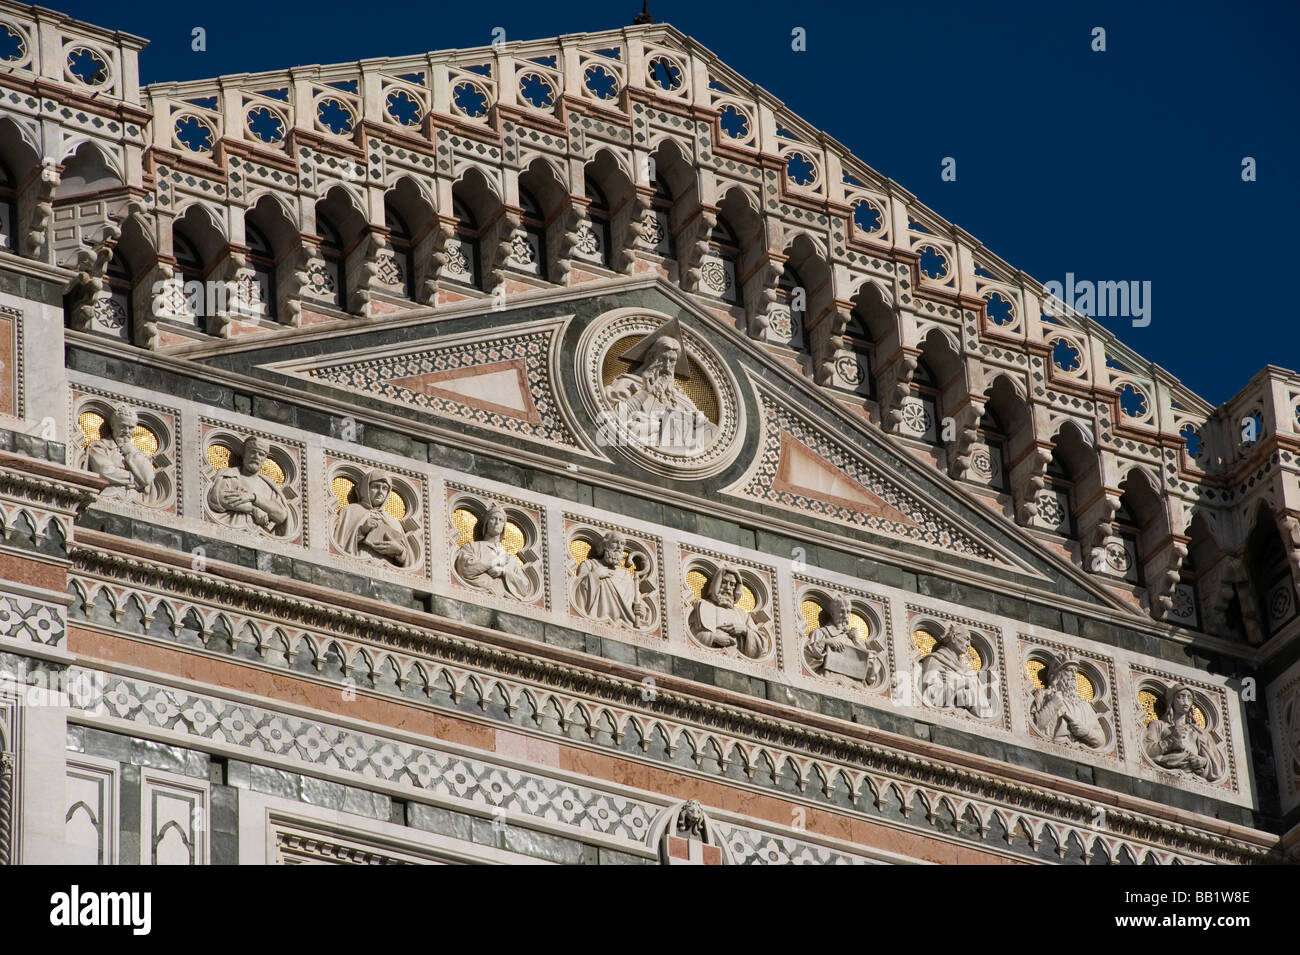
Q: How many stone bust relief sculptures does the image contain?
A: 11